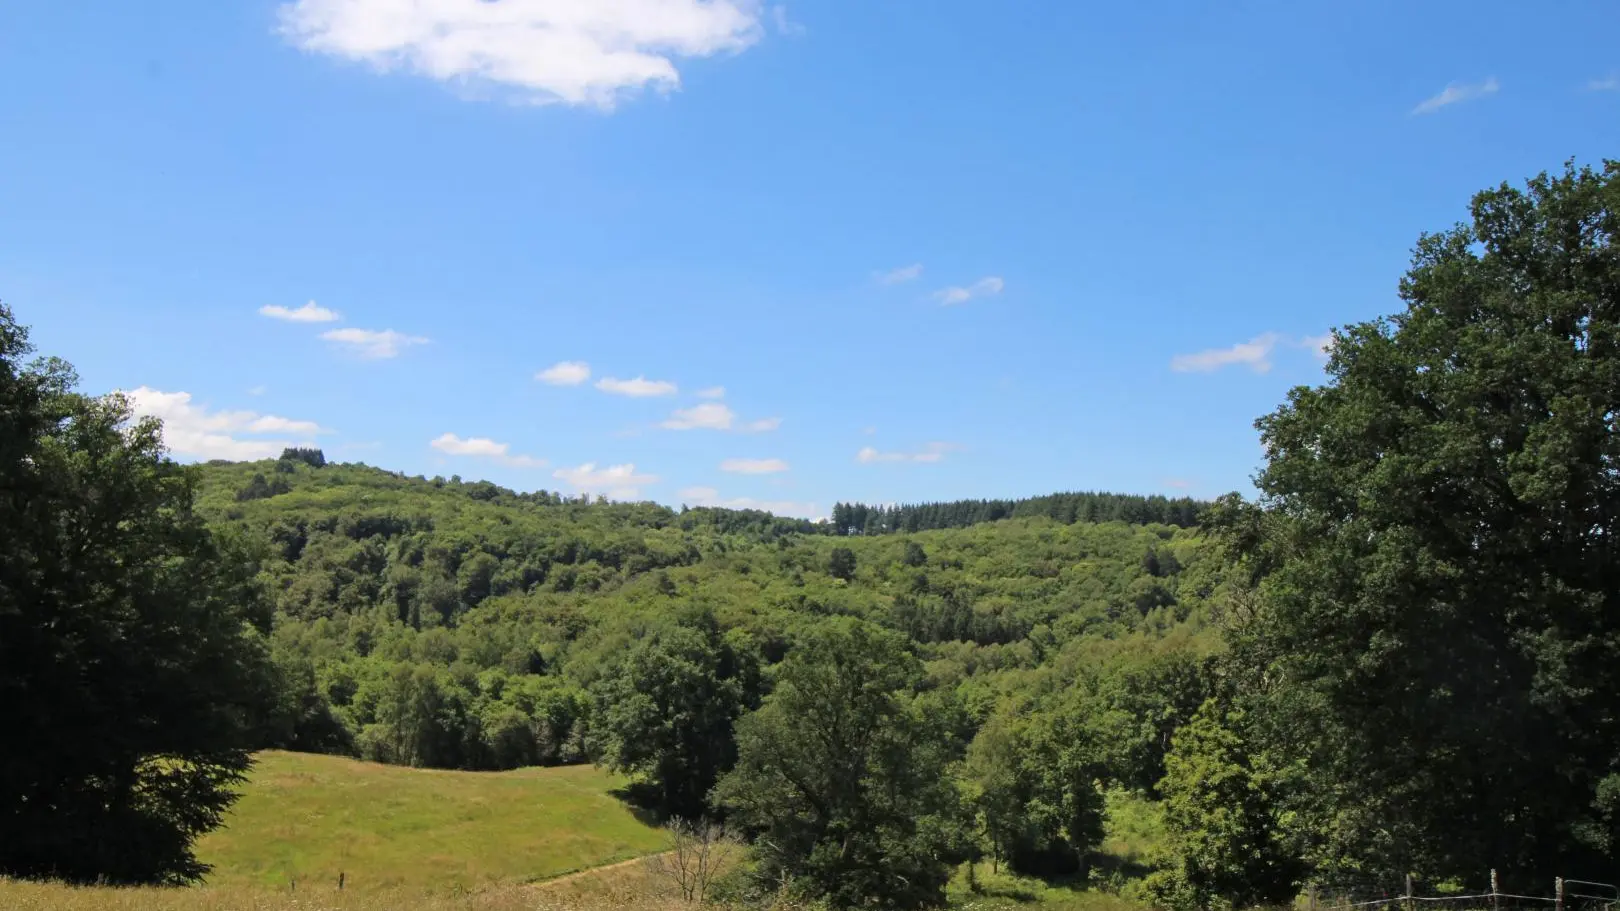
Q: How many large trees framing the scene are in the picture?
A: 2